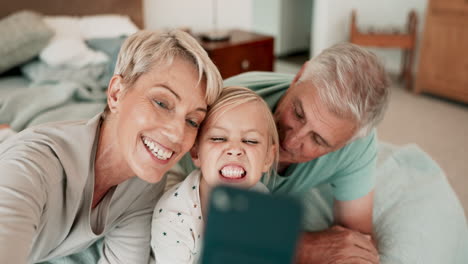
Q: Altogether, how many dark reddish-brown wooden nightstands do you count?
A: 1